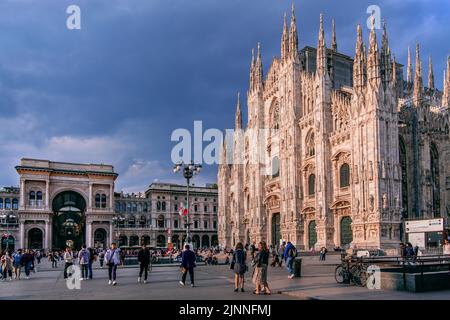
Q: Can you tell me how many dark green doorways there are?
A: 3